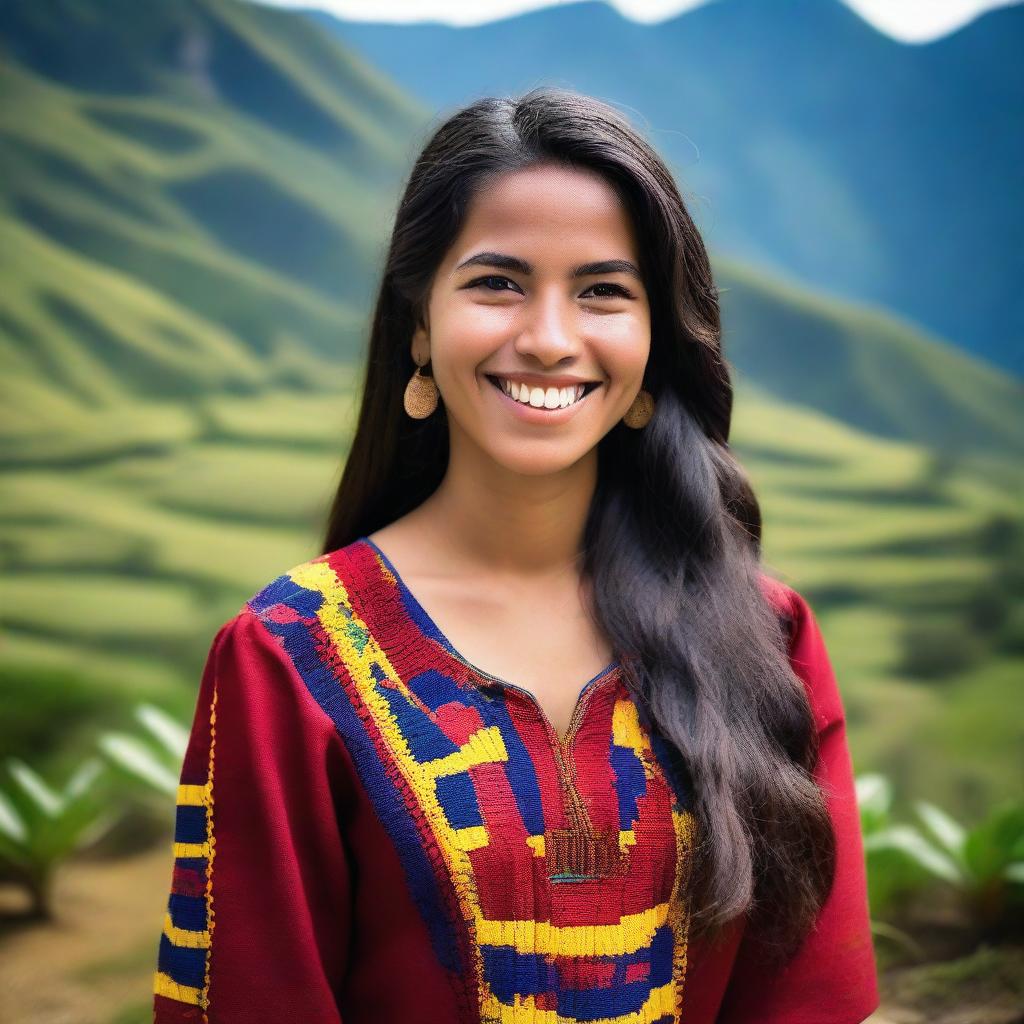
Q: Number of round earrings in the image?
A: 2